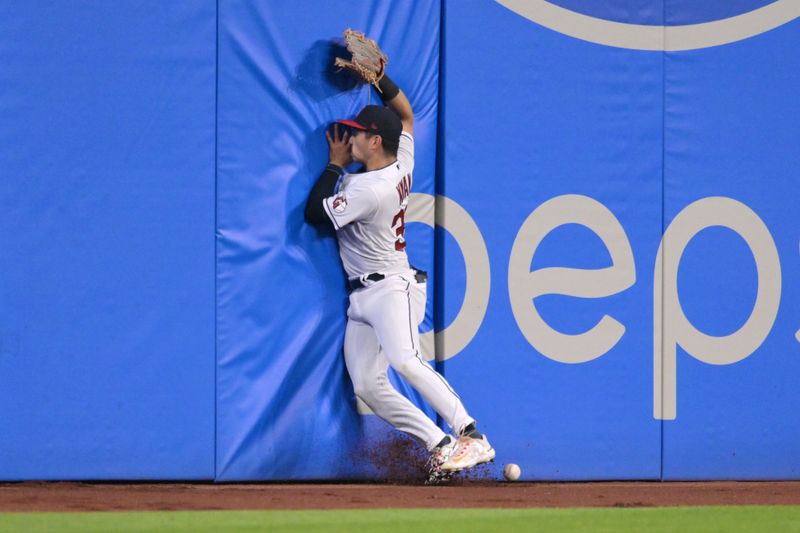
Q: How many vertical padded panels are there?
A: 4